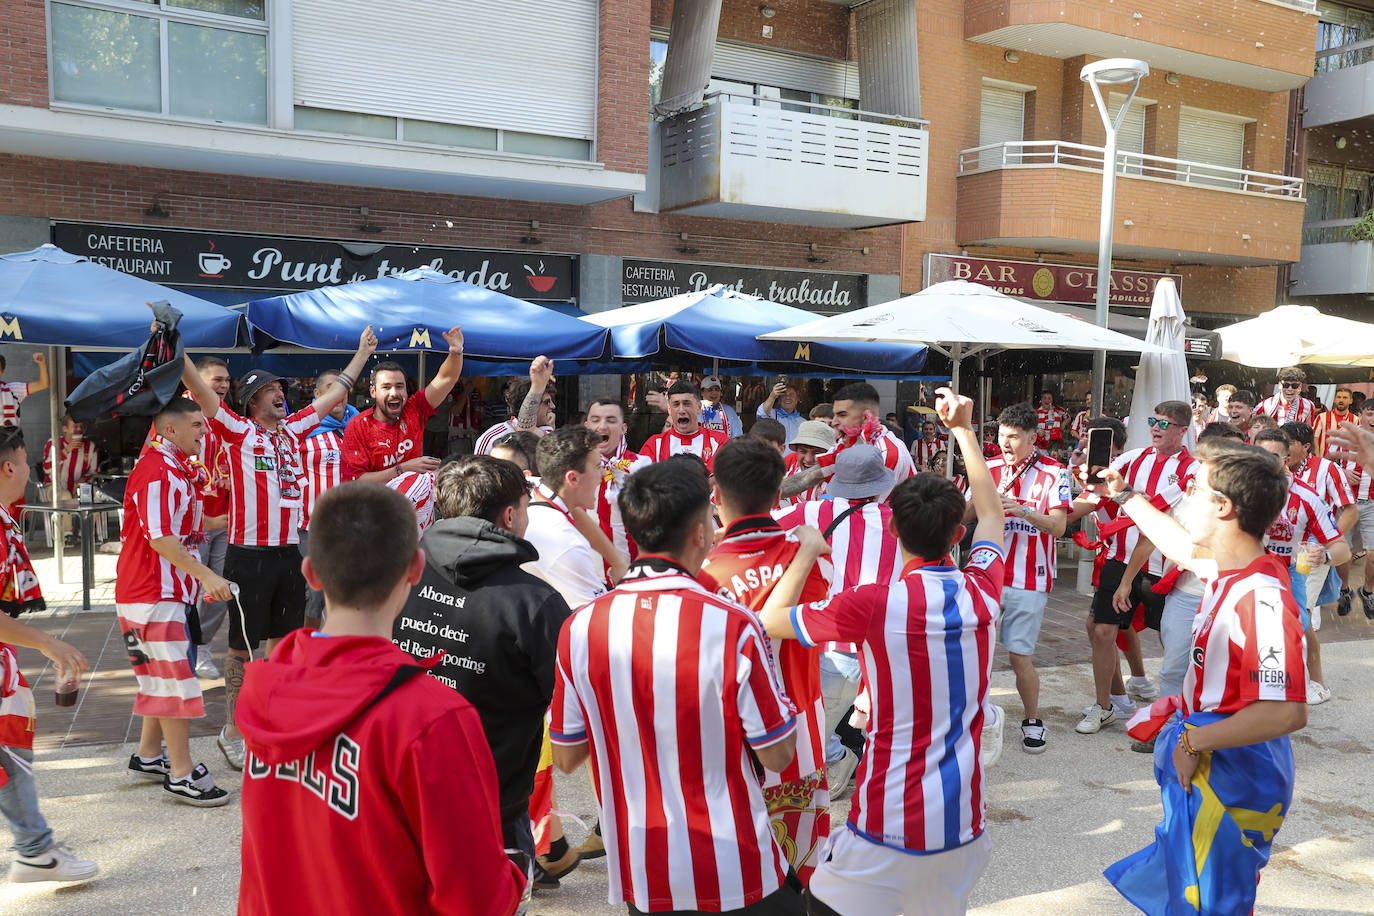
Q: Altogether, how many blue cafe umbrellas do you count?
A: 3